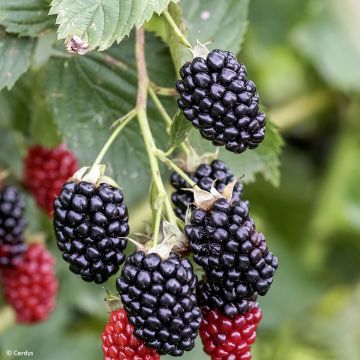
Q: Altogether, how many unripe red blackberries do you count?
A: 4